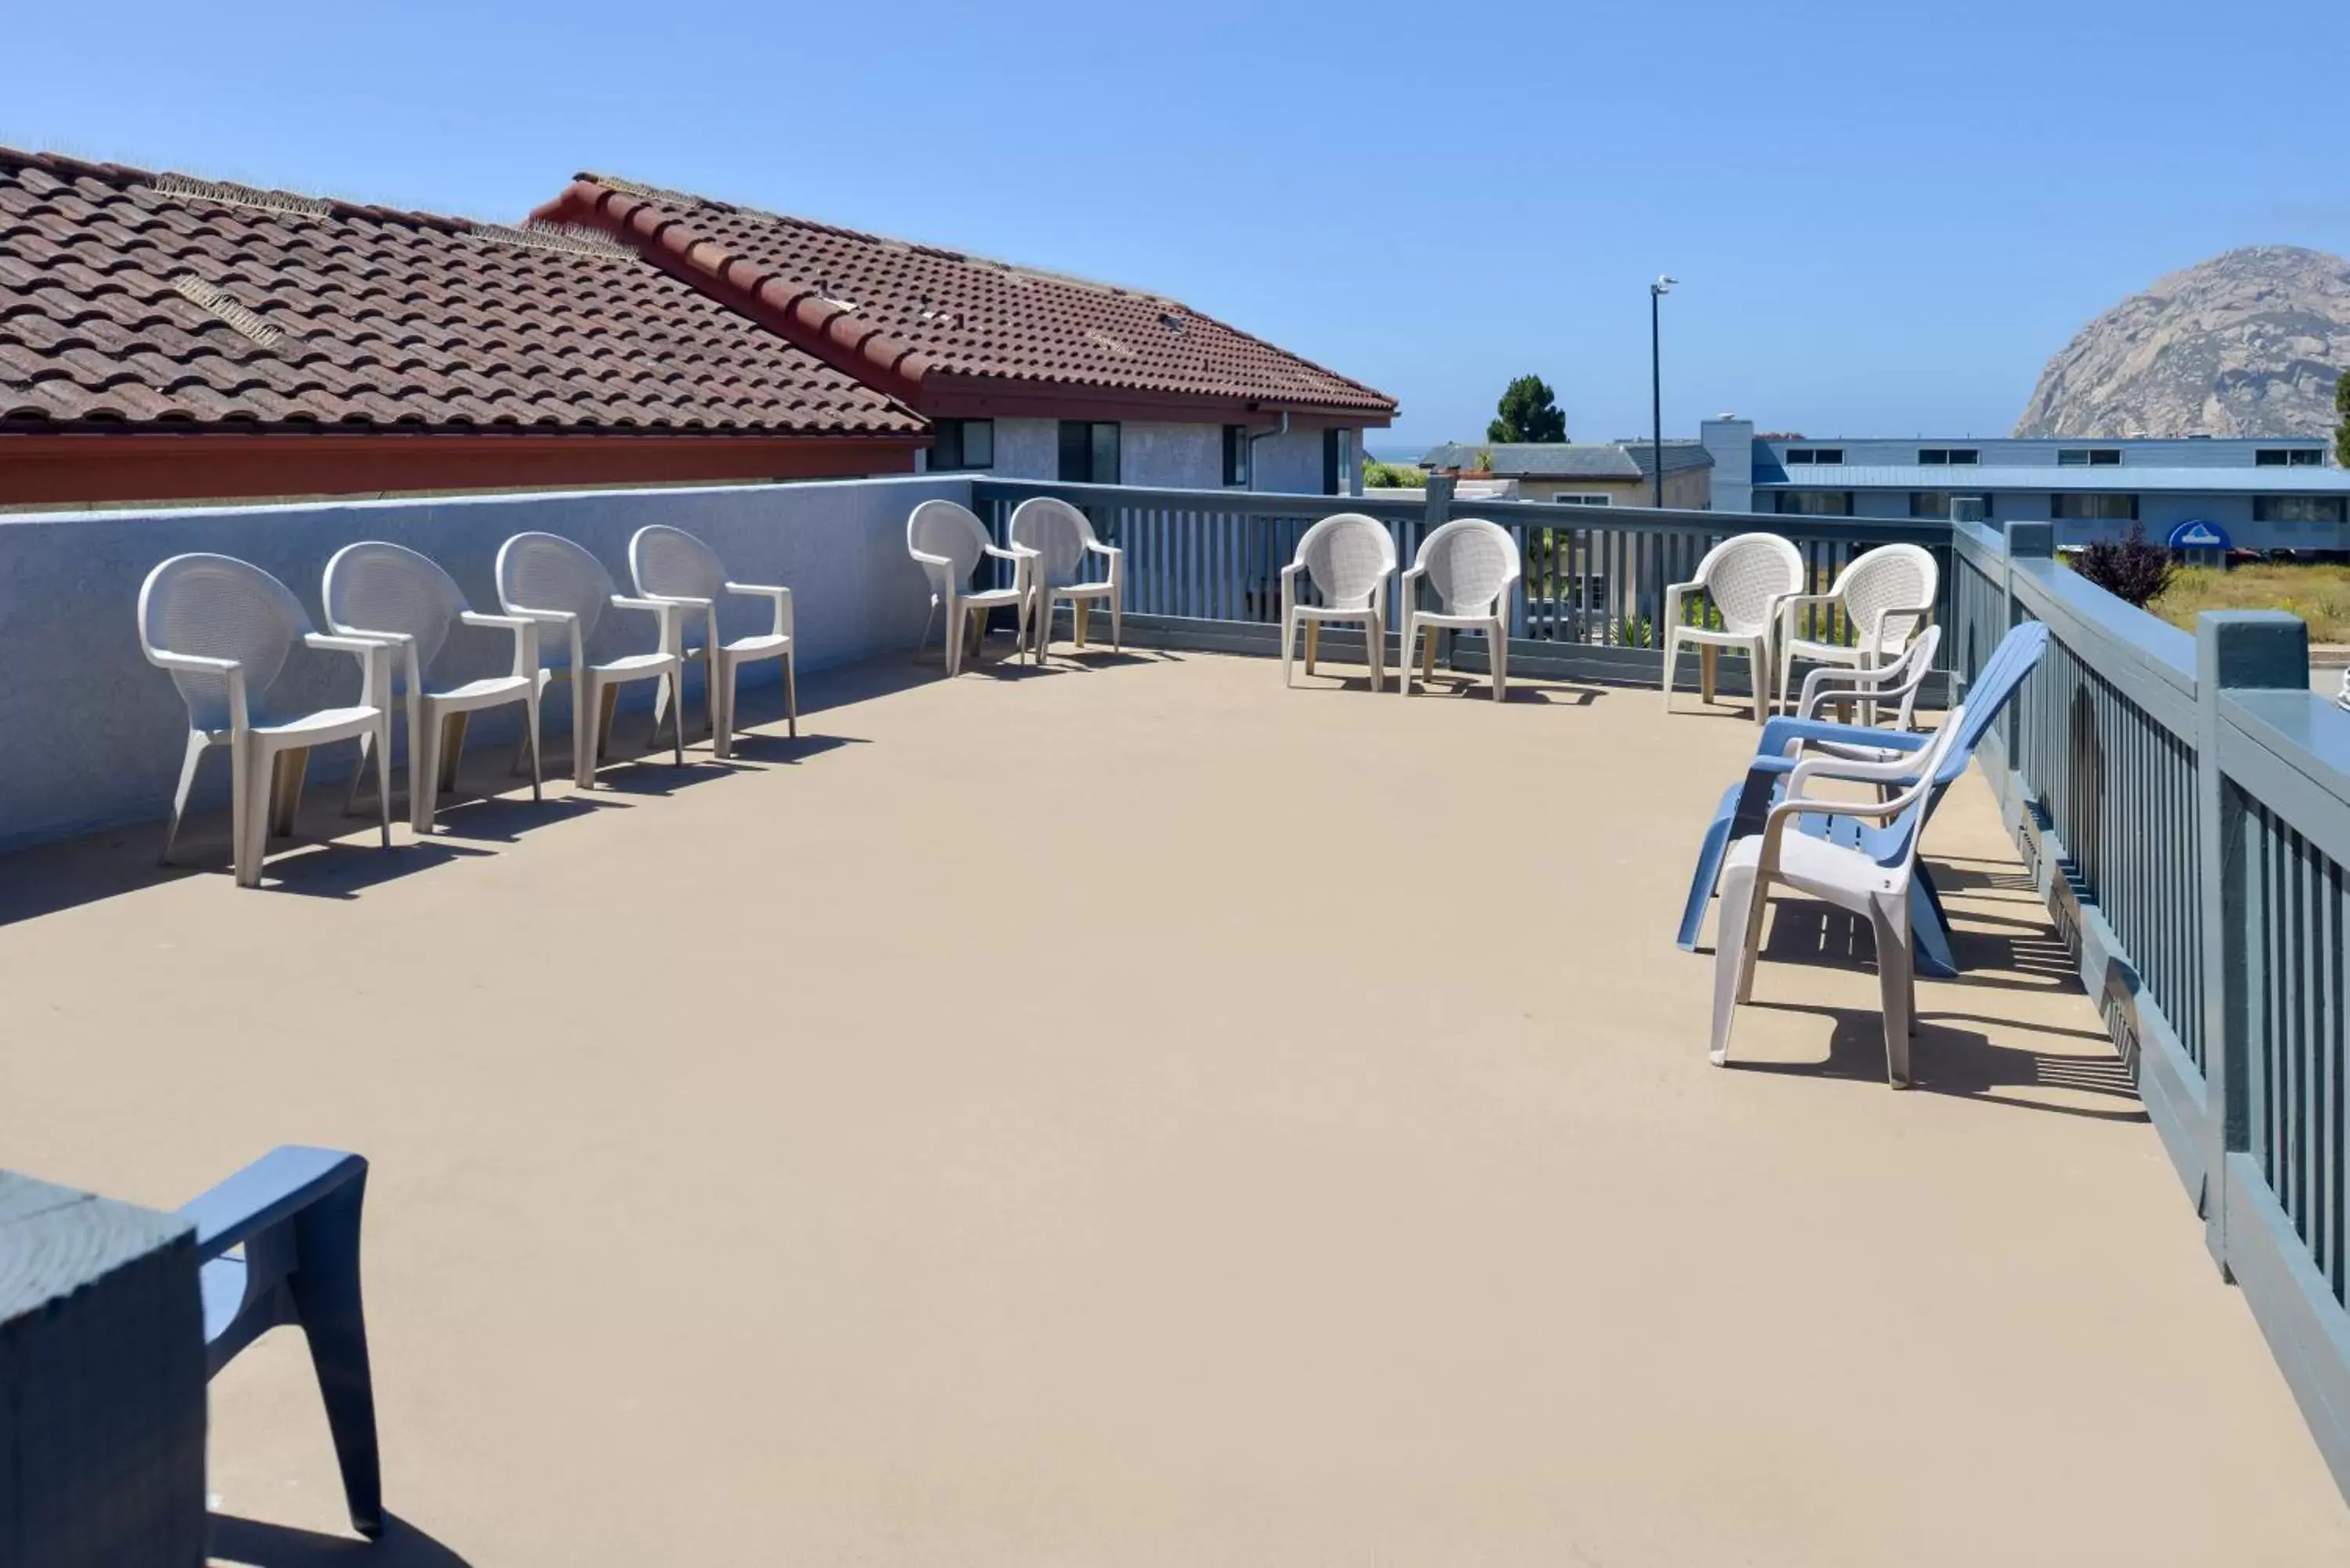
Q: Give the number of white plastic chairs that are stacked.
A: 0